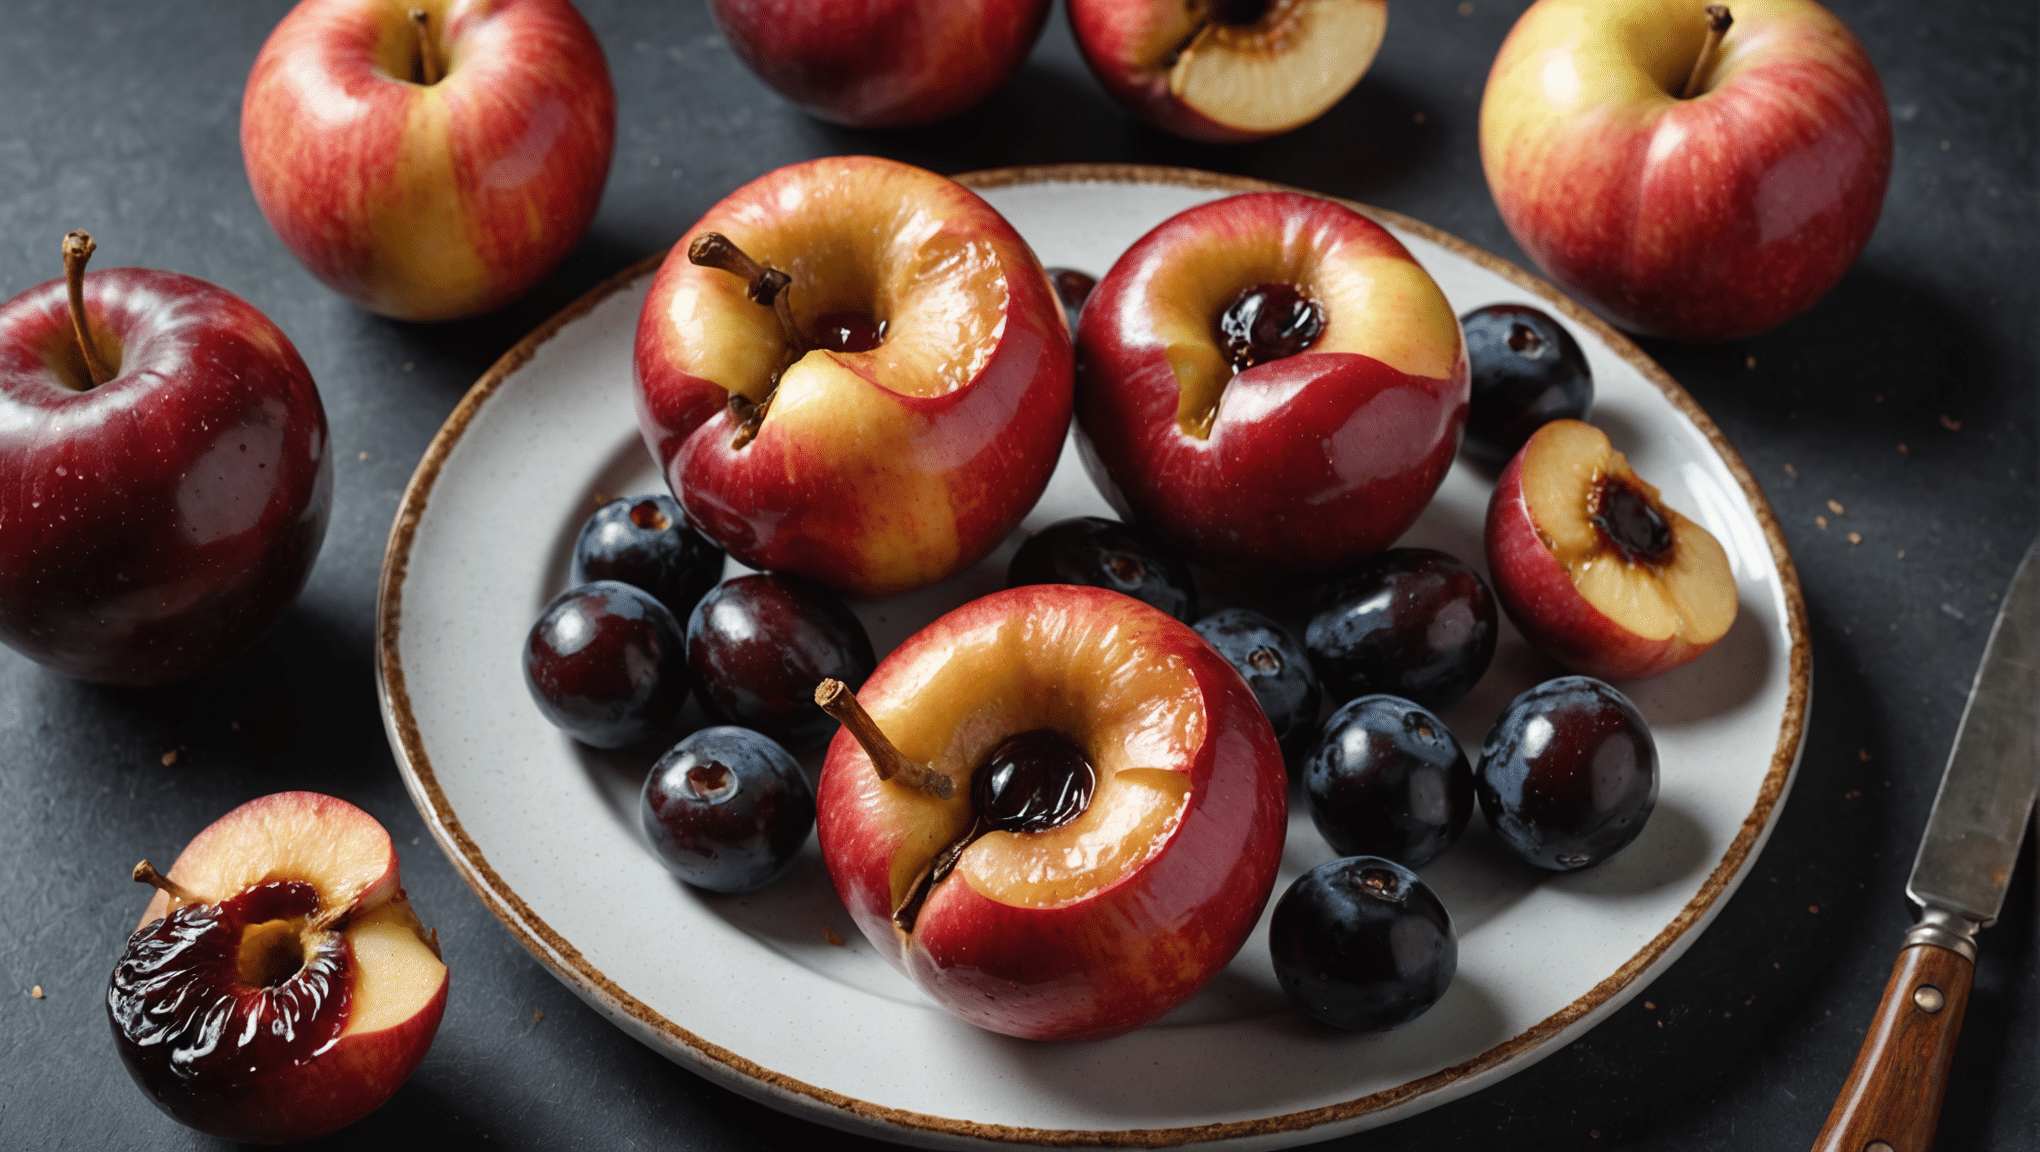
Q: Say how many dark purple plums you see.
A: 12